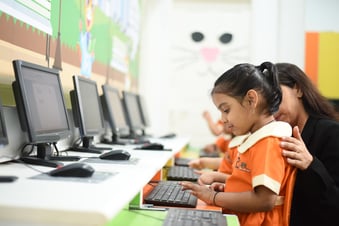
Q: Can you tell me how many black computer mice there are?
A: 3